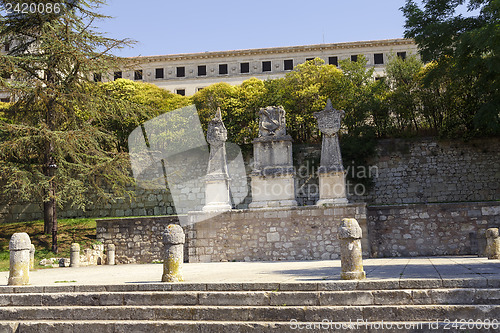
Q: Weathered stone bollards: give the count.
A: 7